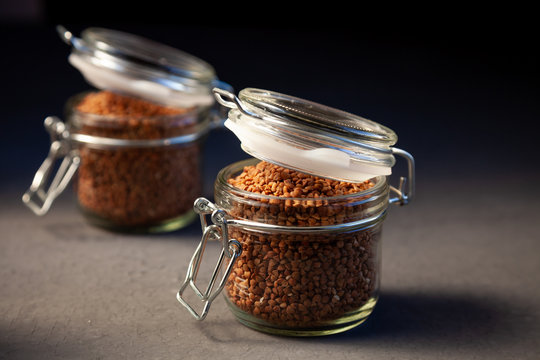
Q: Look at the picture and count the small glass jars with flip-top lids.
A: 2